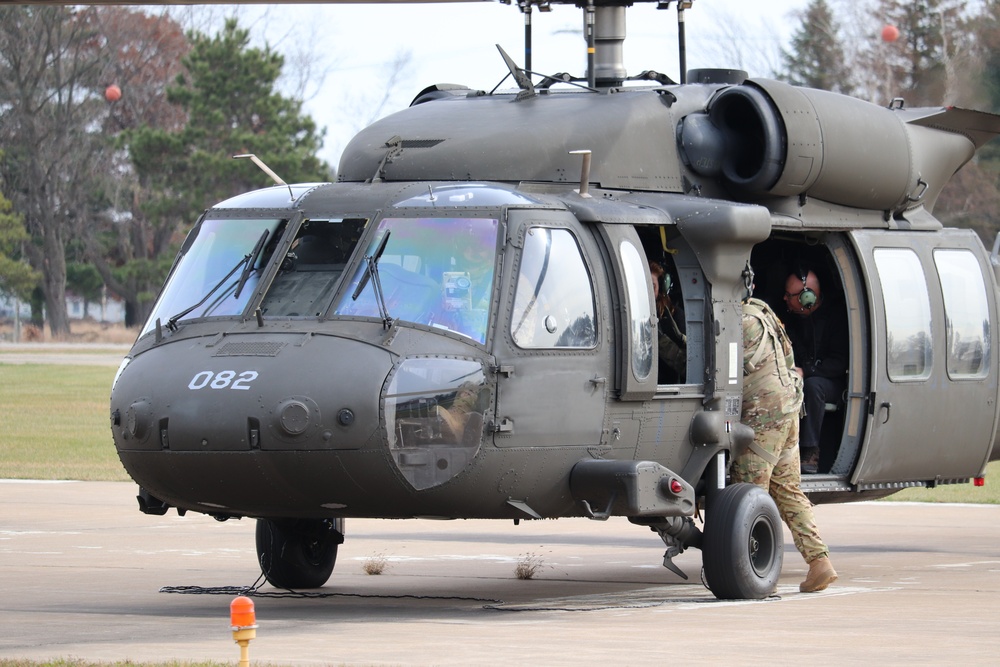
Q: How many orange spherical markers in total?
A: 2